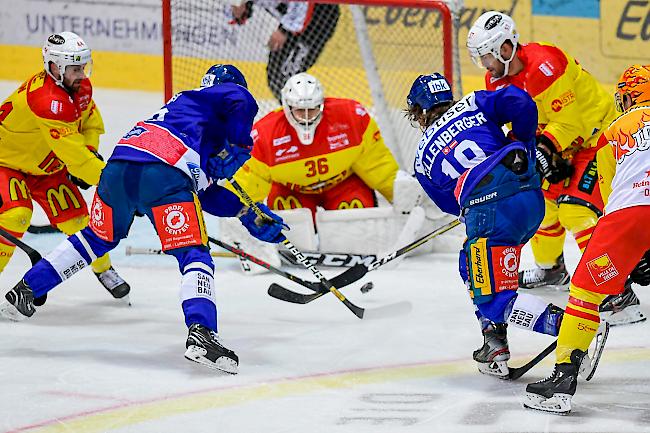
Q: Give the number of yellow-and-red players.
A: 4